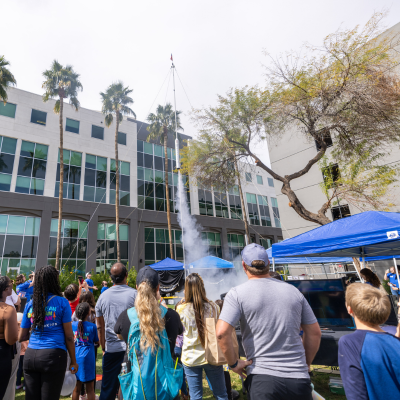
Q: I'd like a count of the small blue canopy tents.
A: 2